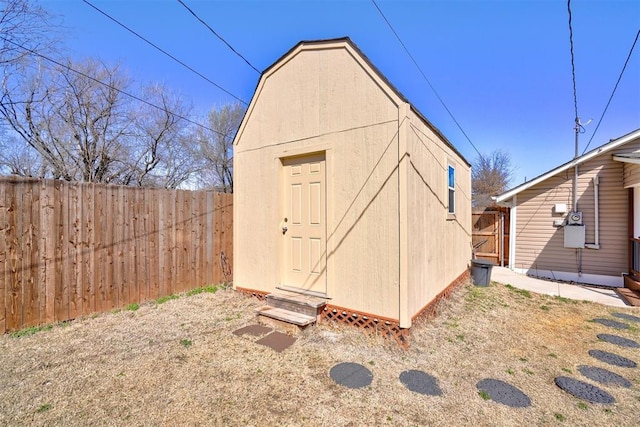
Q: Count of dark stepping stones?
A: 9